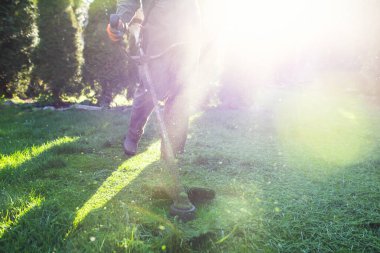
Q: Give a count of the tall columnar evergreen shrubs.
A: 3